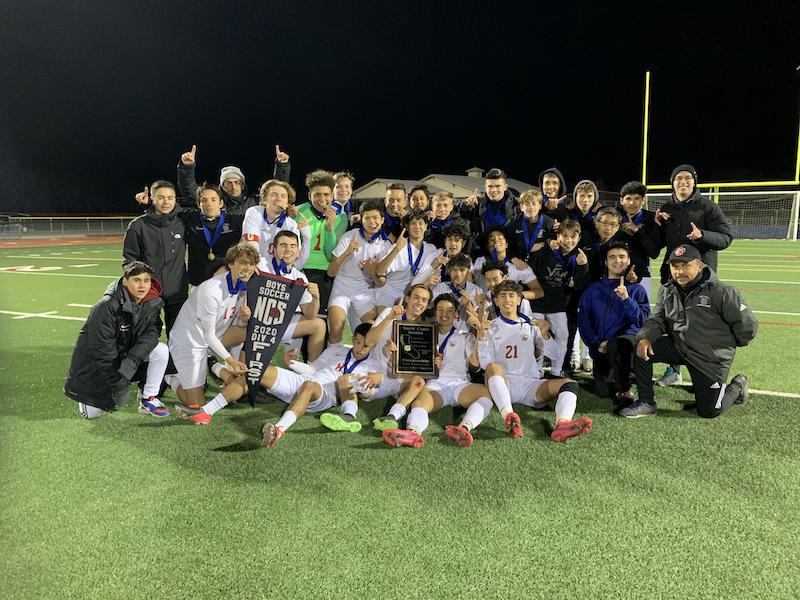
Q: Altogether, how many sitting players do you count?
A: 4